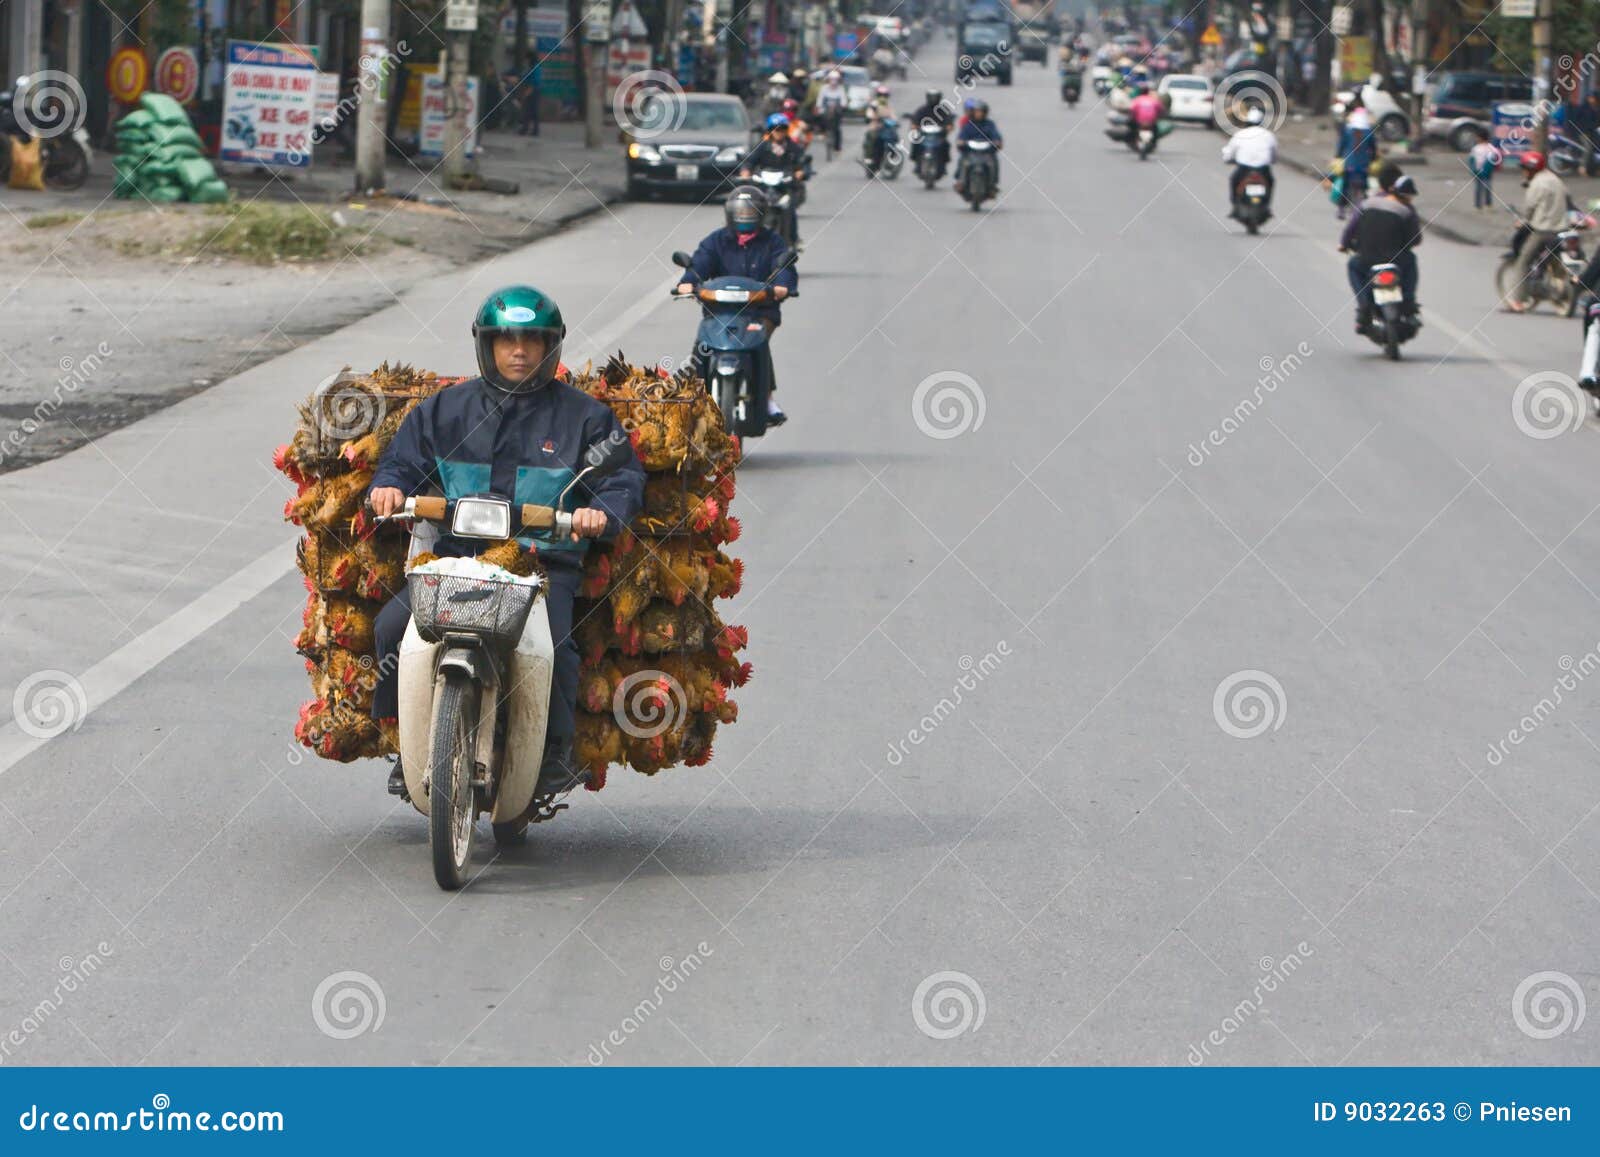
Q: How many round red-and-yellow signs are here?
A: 2